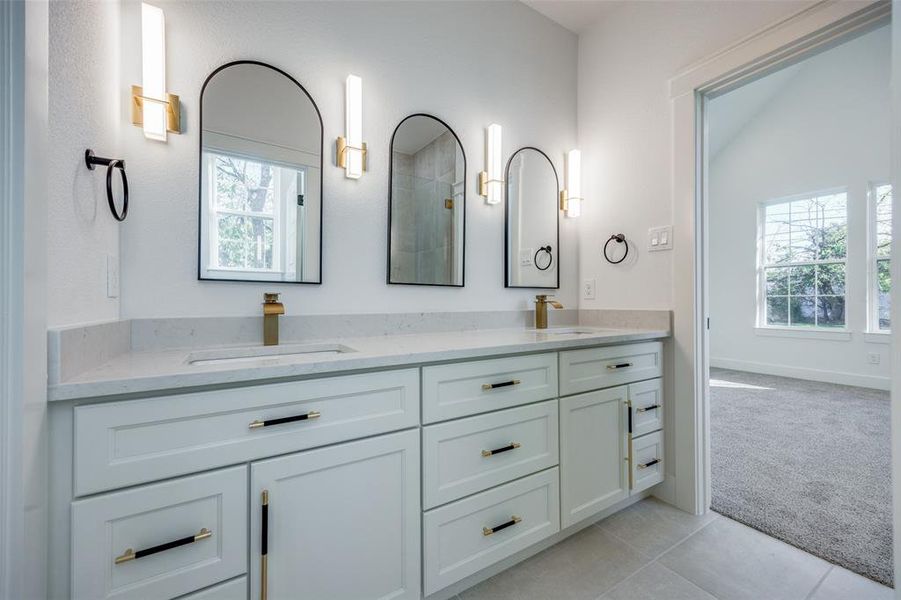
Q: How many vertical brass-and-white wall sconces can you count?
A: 4